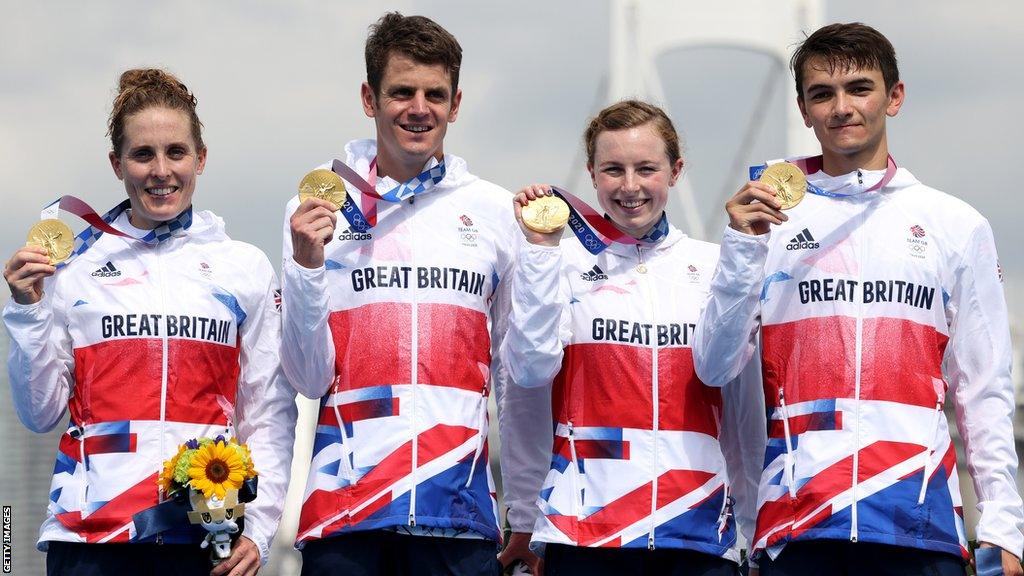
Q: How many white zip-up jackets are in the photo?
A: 4